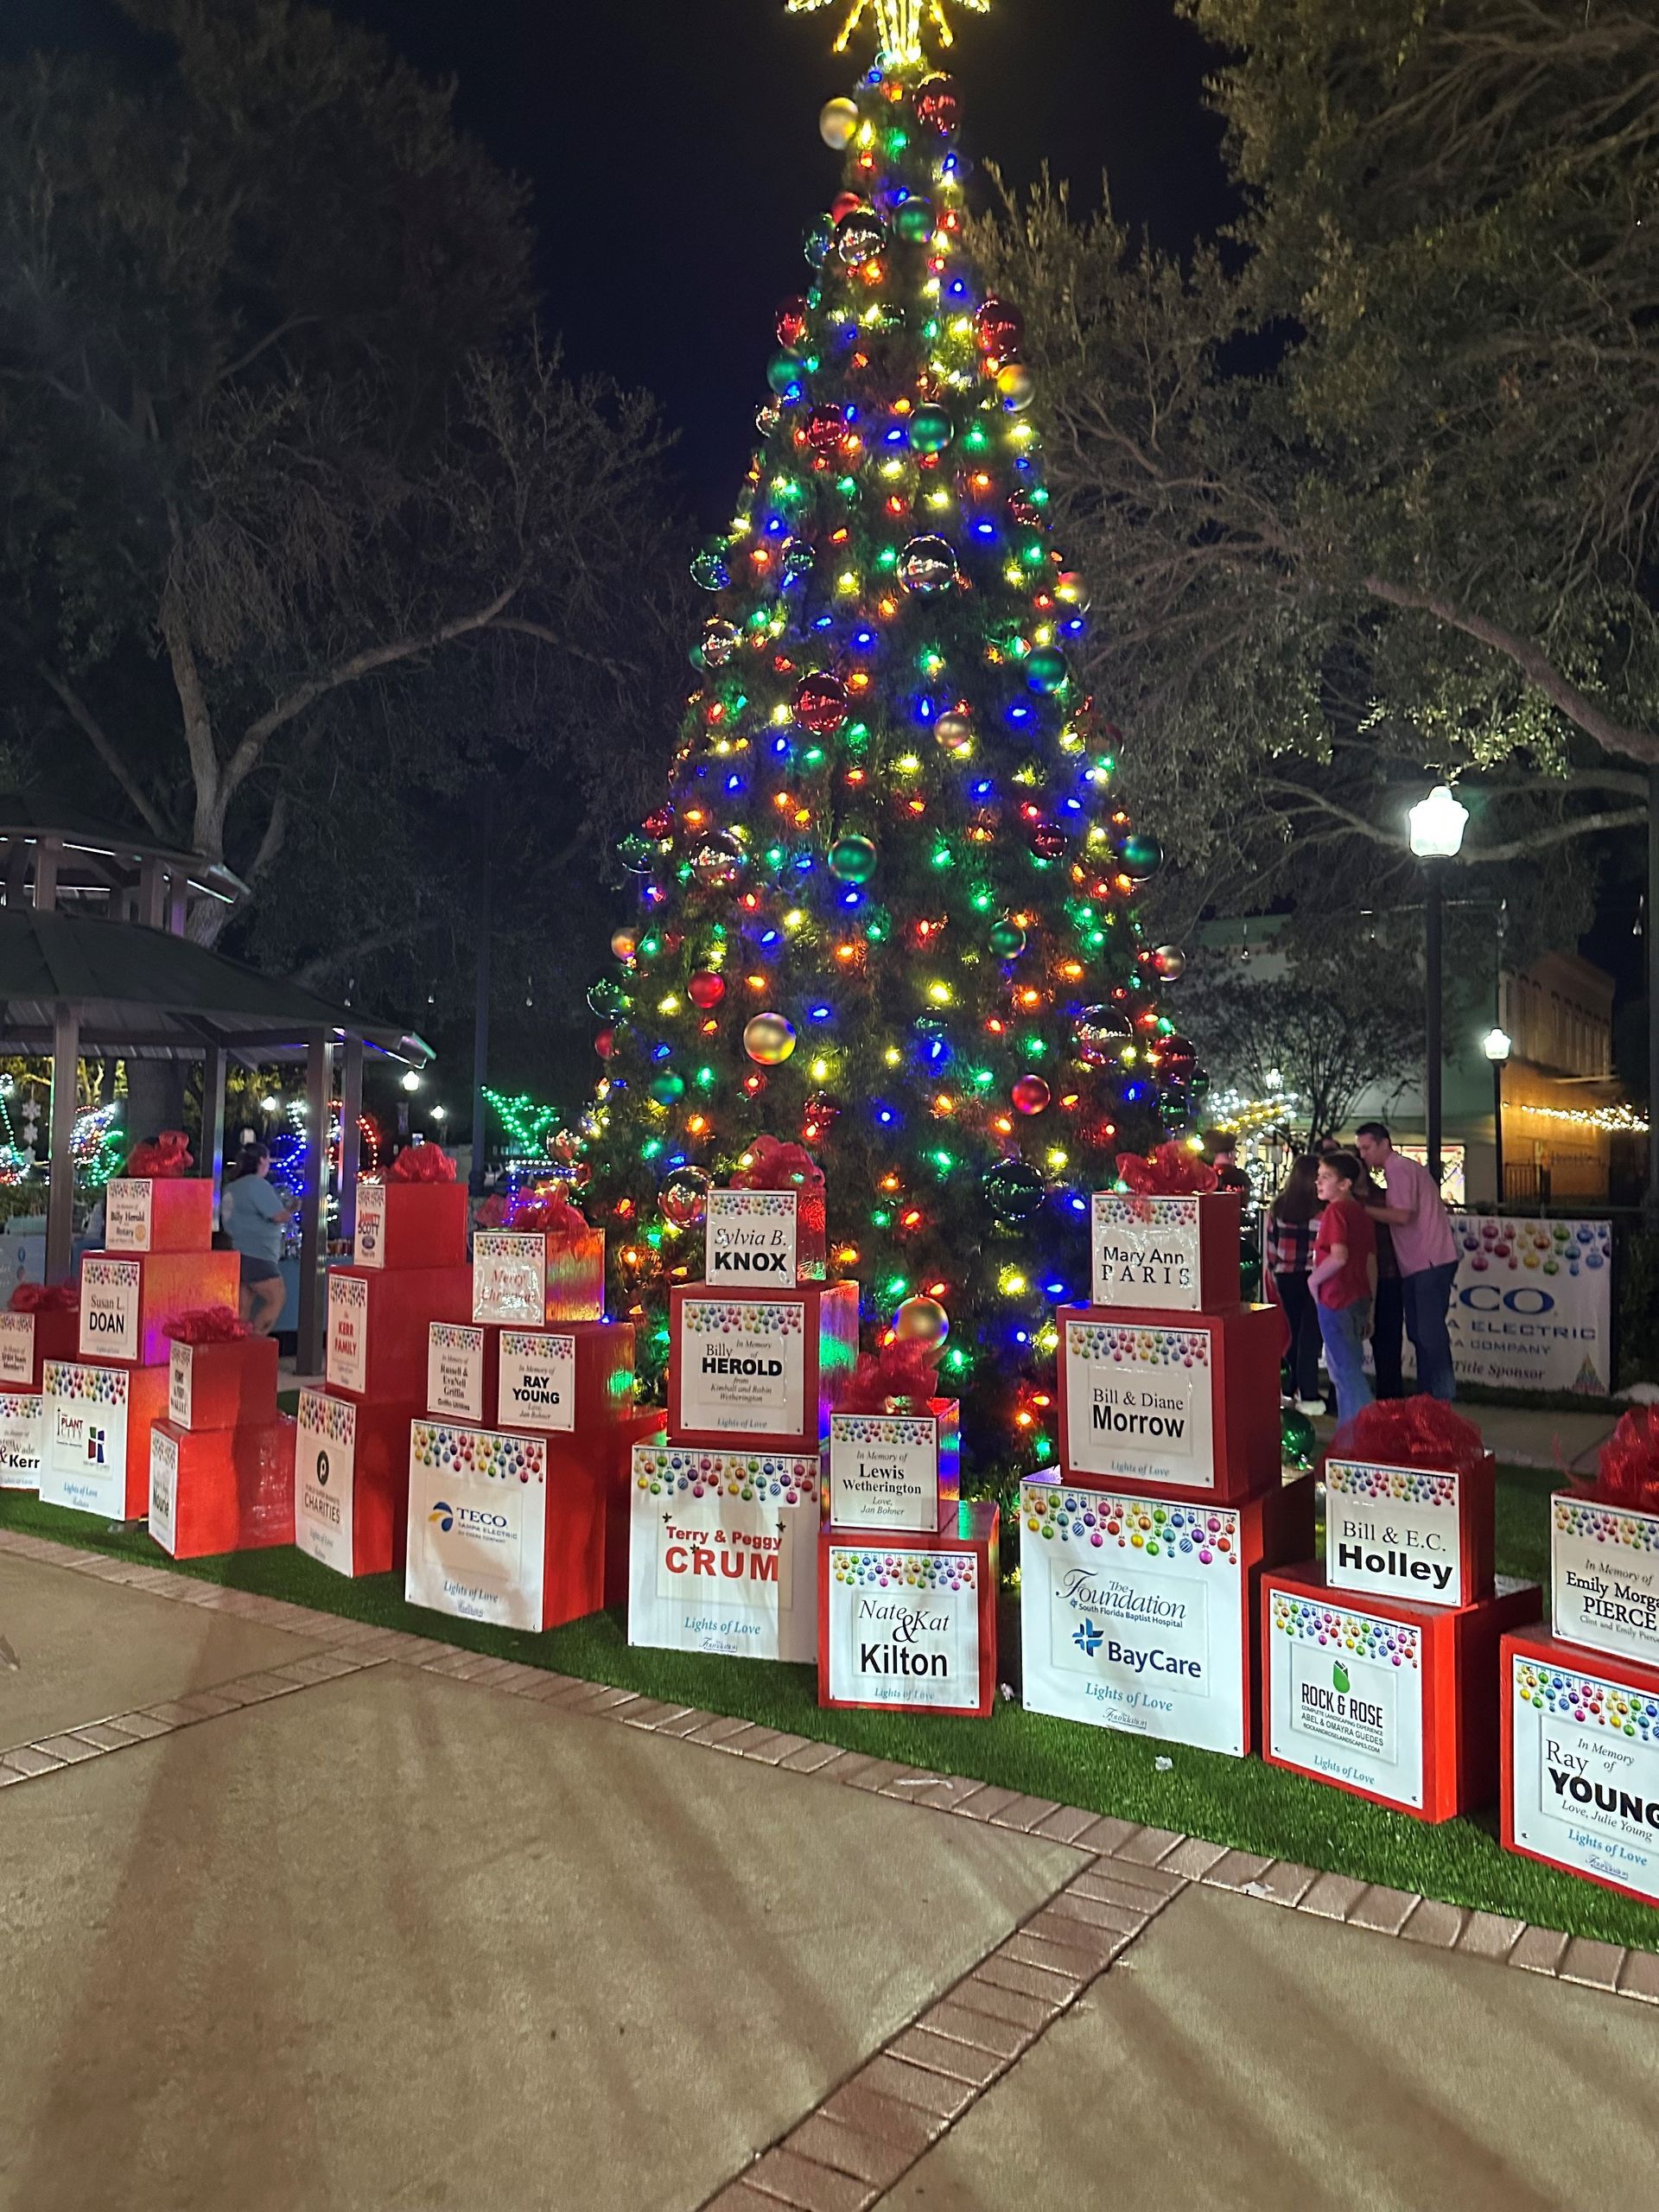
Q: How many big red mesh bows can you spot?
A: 10